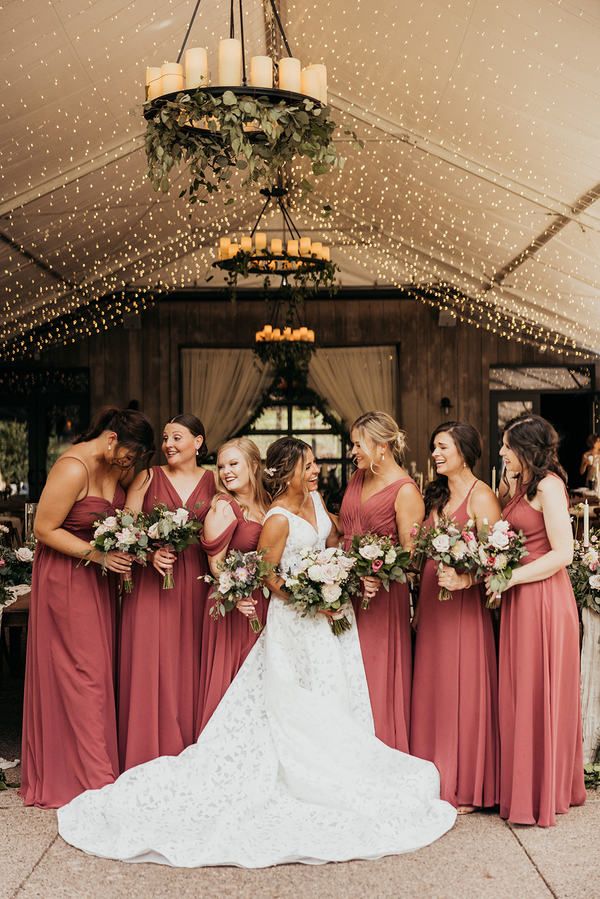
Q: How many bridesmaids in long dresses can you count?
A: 6